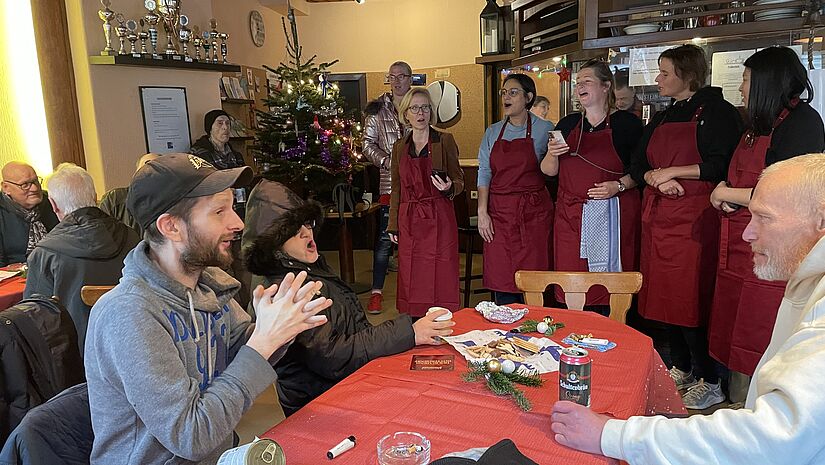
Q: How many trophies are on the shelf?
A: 11